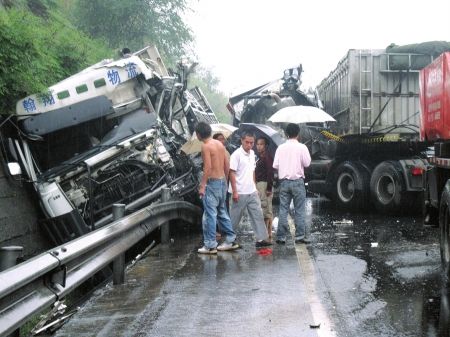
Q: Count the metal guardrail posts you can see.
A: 3